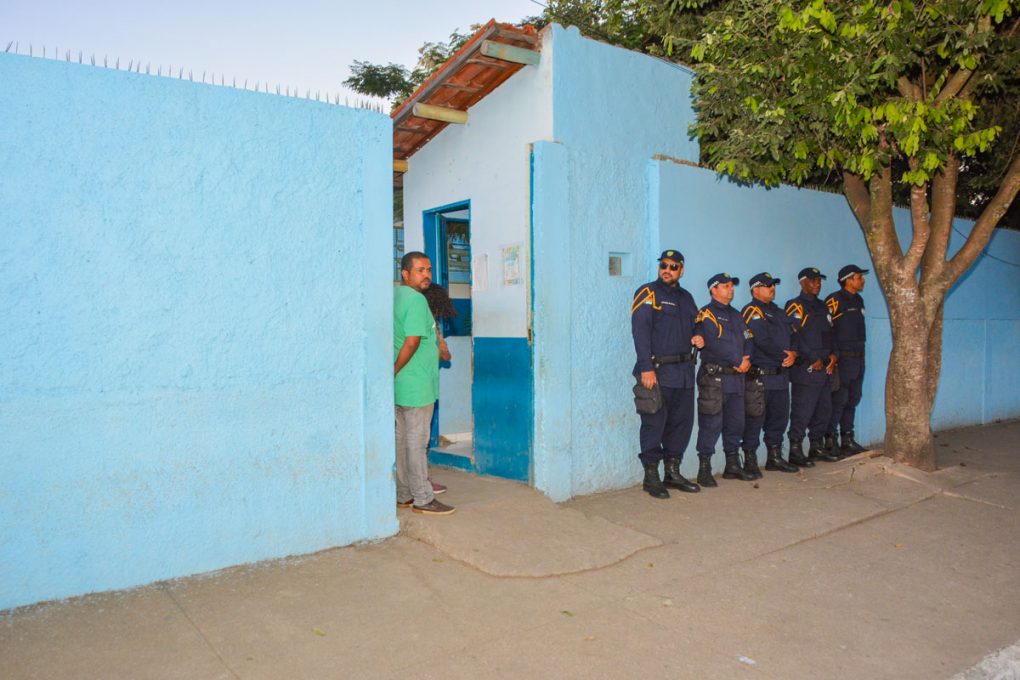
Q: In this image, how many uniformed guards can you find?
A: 5